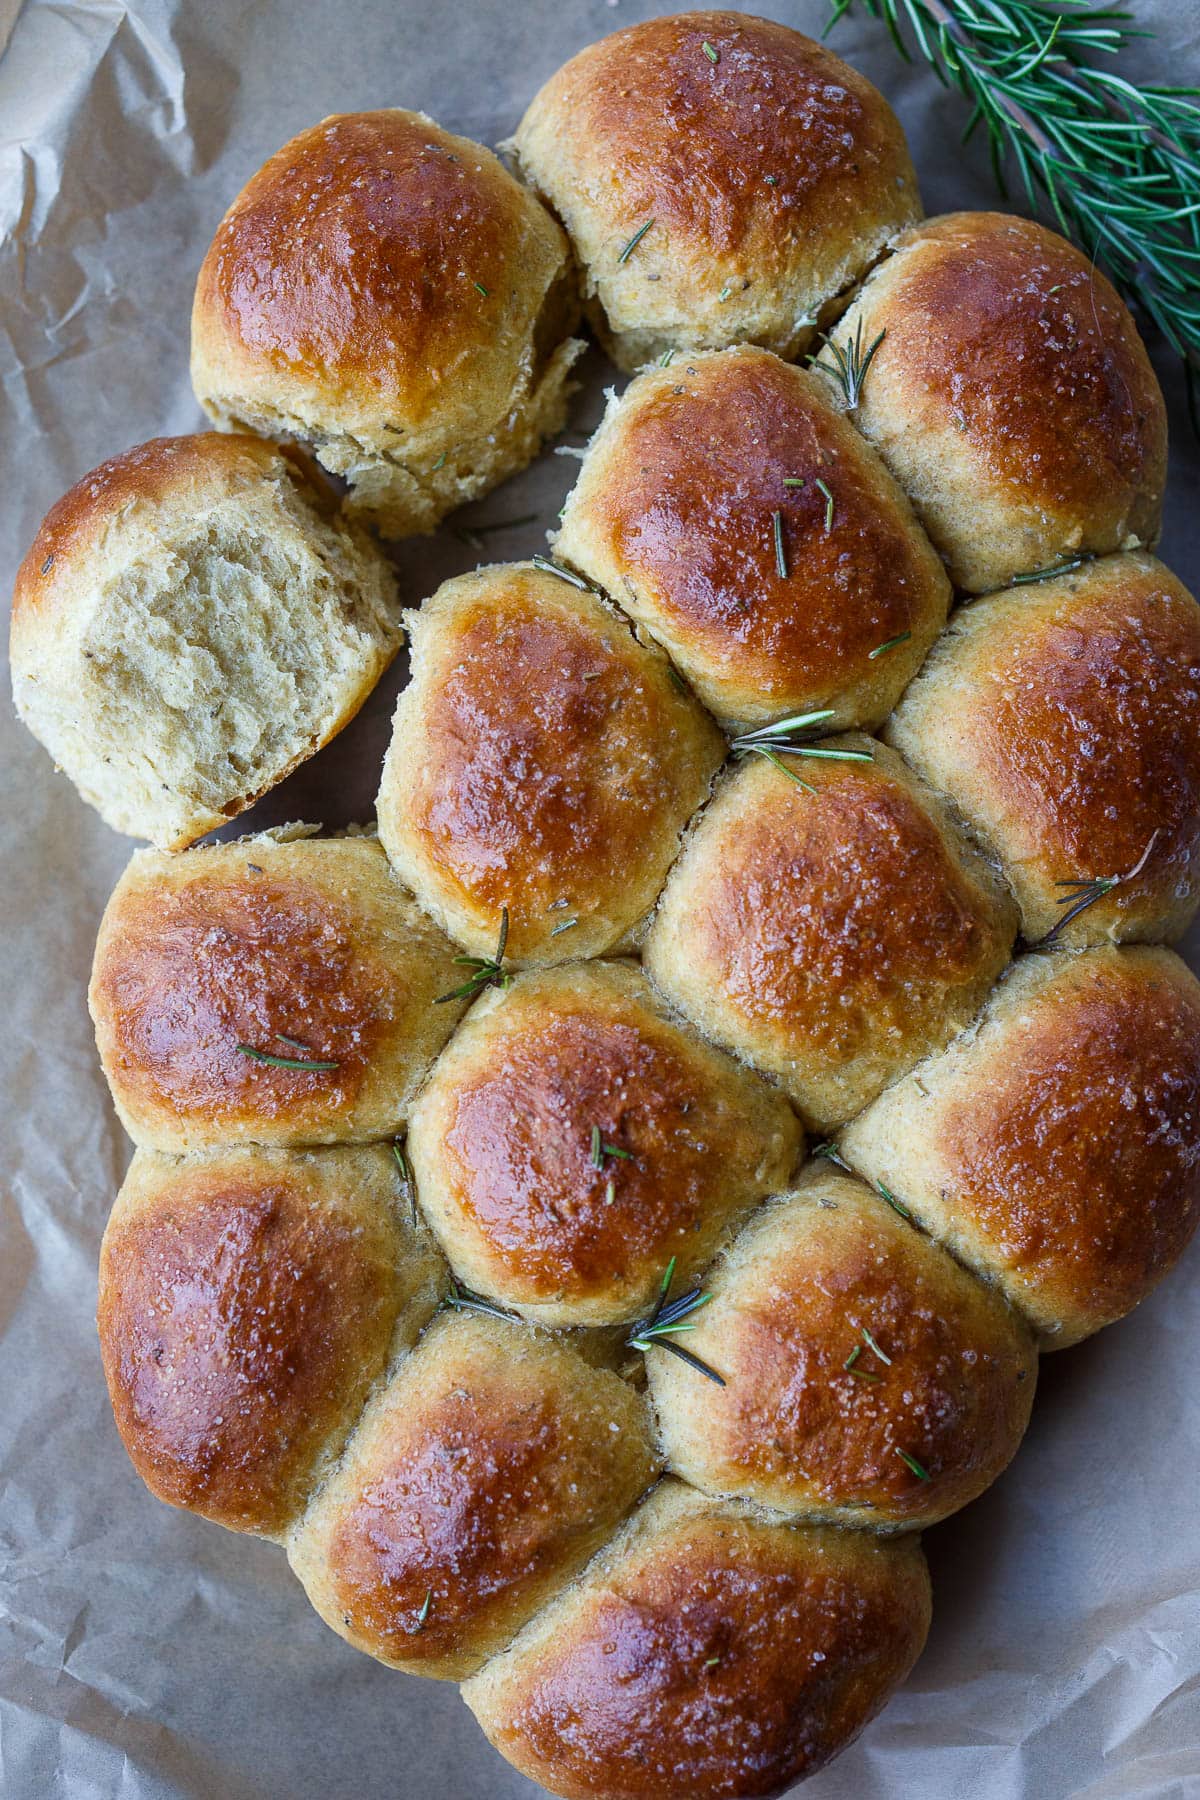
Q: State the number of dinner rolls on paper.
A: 15